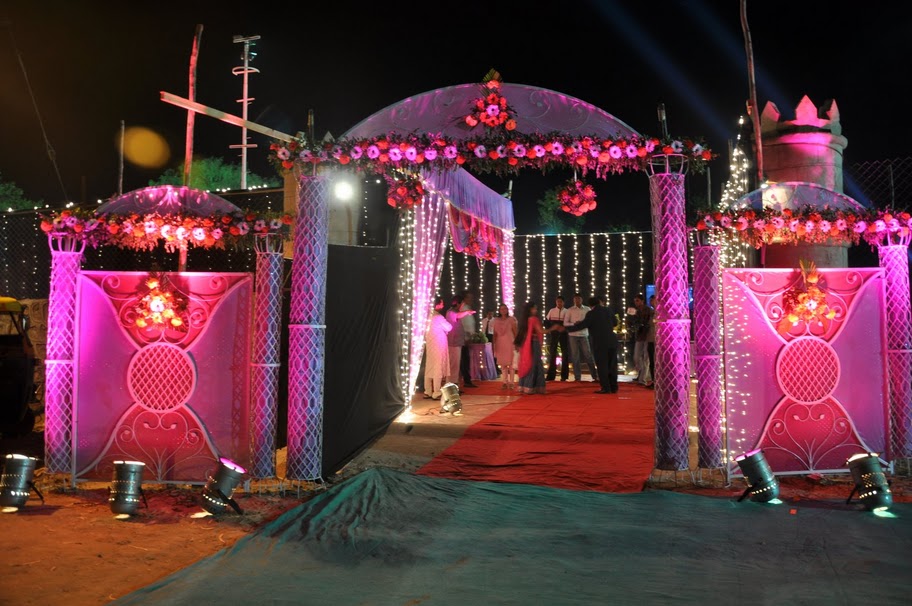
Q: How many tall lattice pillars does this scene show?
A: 6